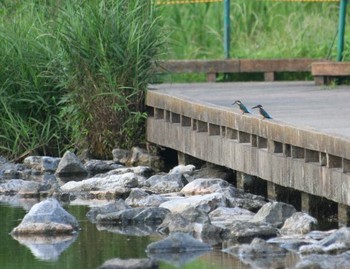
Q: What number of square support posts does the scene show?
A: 5